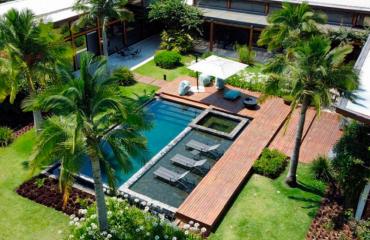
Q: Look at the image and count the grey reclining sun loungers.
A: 3